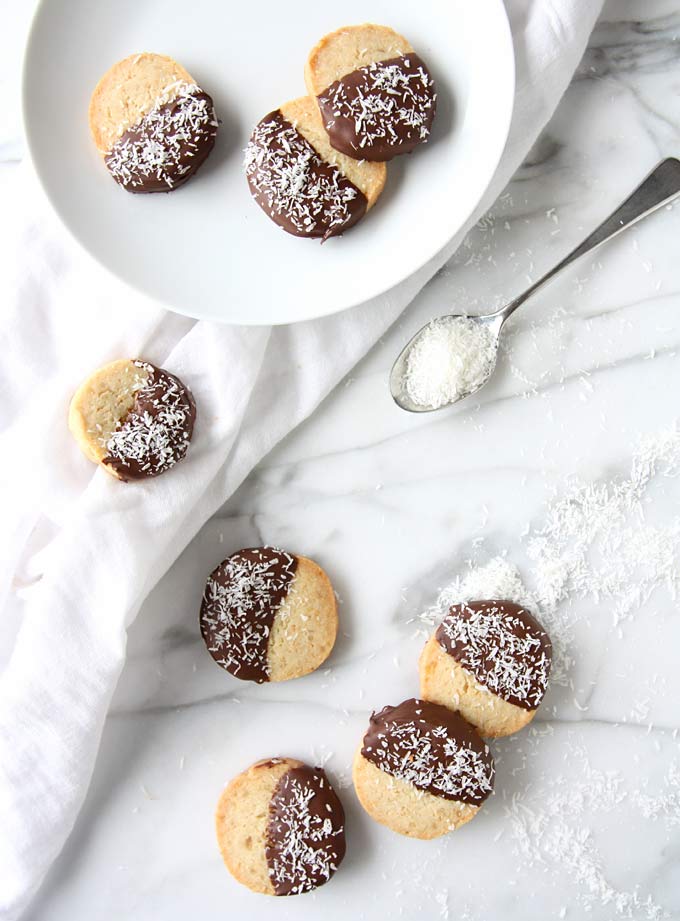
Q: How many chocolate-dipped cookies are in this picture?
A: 8